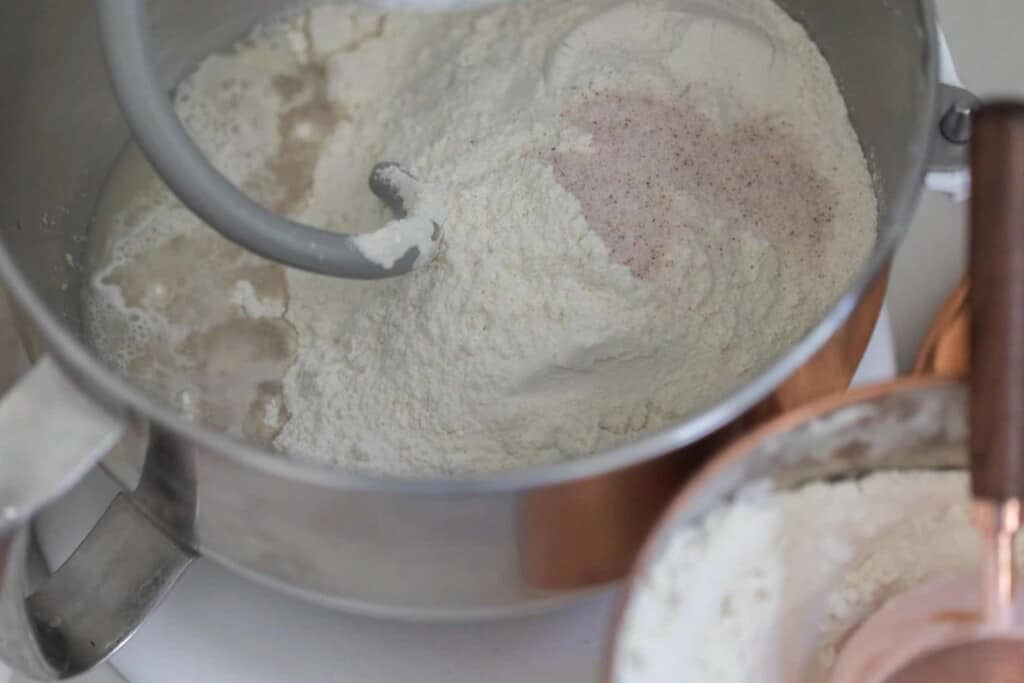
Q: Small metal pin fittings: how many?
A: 1